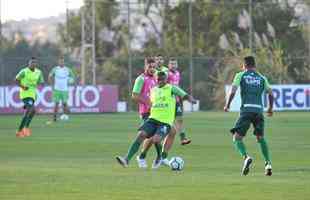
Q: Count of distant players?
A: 2